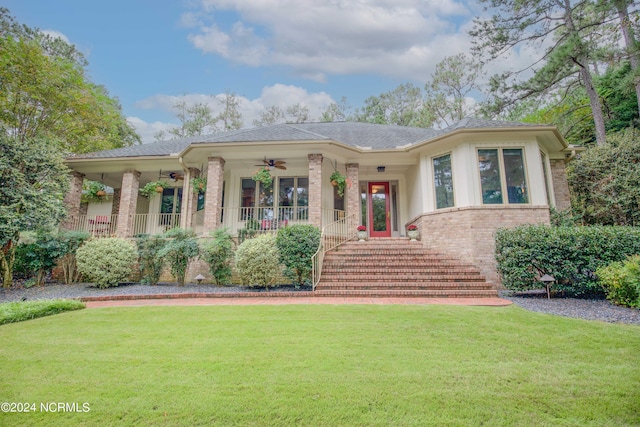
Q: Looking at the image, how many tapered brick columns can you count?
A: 6